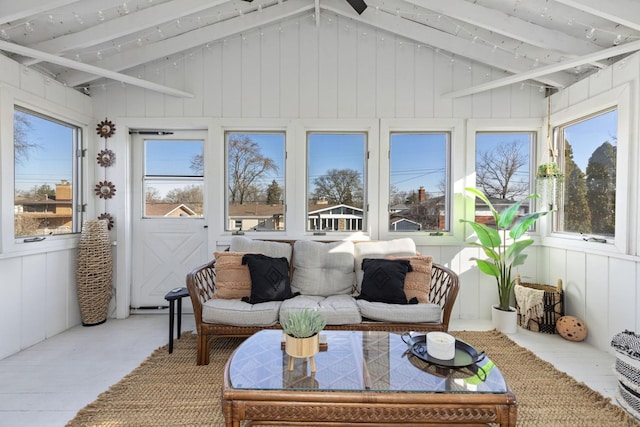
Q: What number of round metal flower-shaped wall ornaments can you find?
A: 4